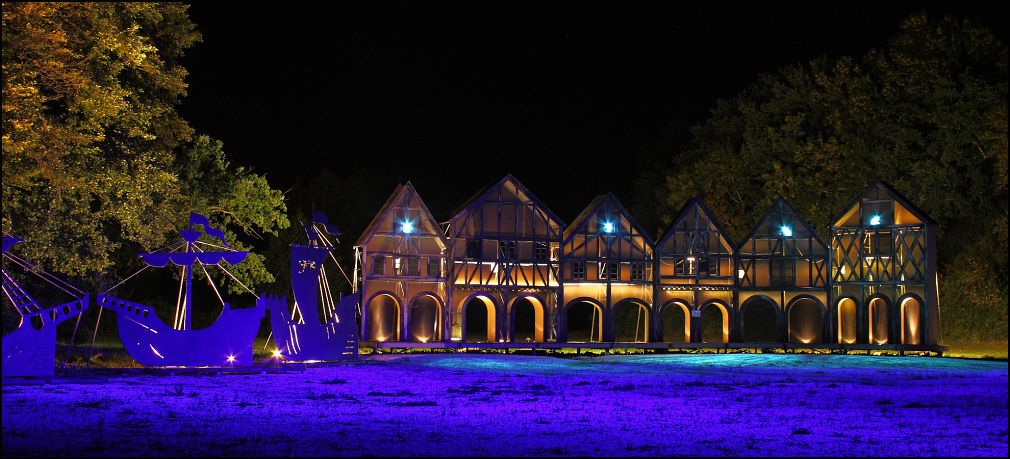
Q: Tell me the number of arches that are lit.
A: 12